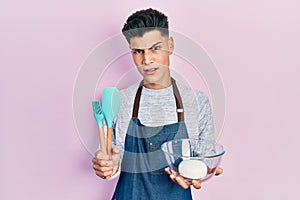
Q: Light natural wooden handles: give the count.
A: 2